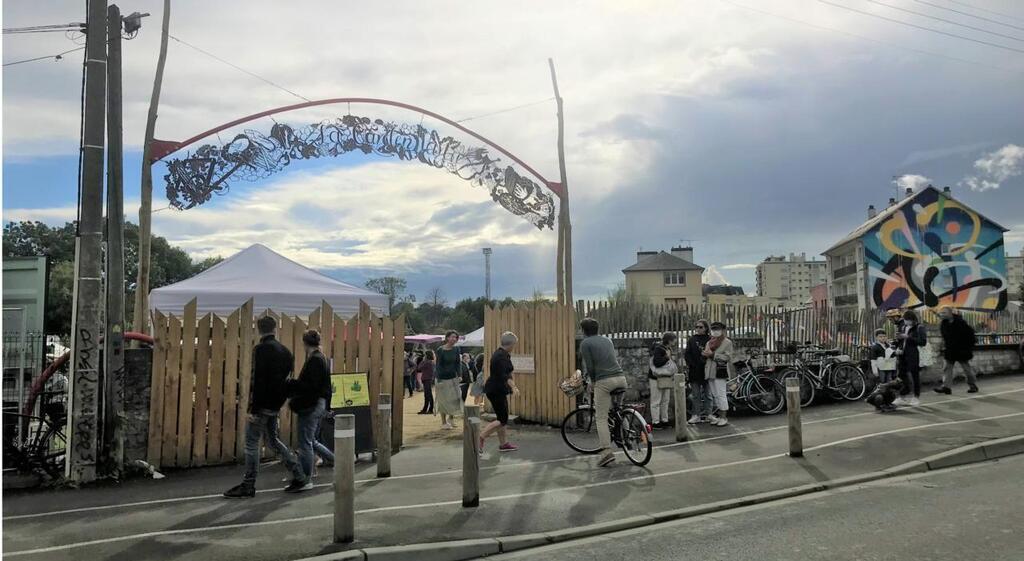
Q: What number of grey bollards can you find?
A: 5